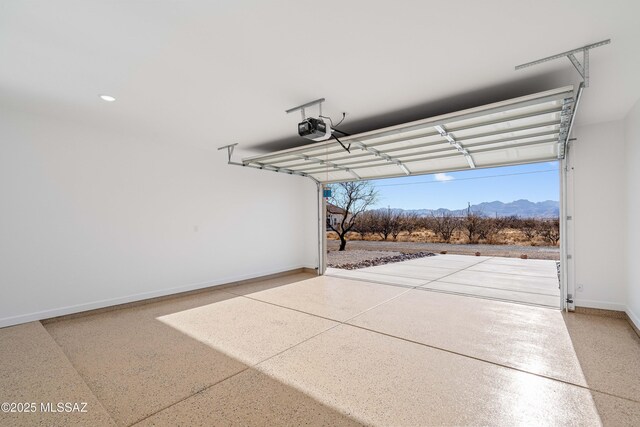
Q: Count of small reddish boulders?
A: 3